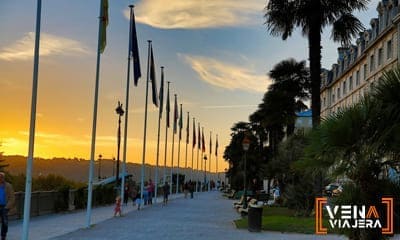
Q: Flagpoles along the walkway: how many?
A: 14